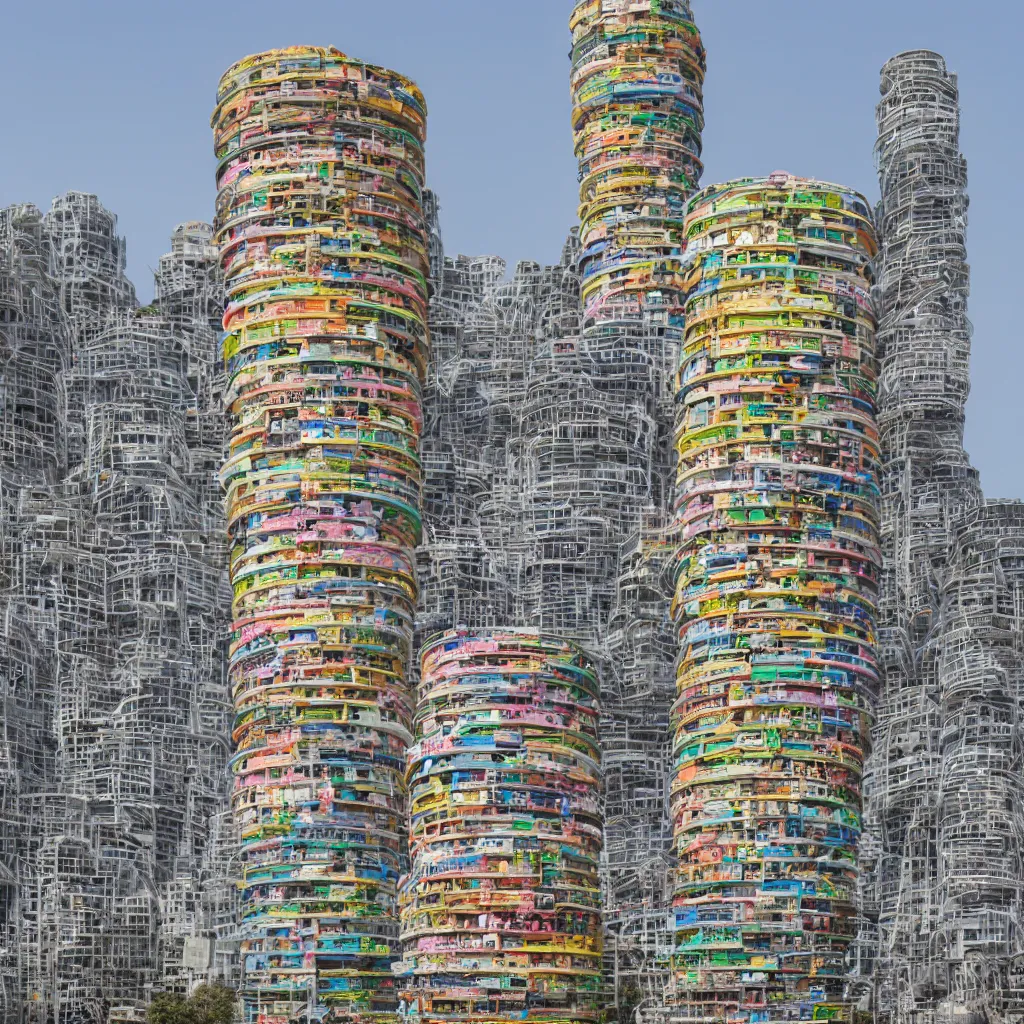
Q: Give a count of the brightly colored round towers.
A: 4